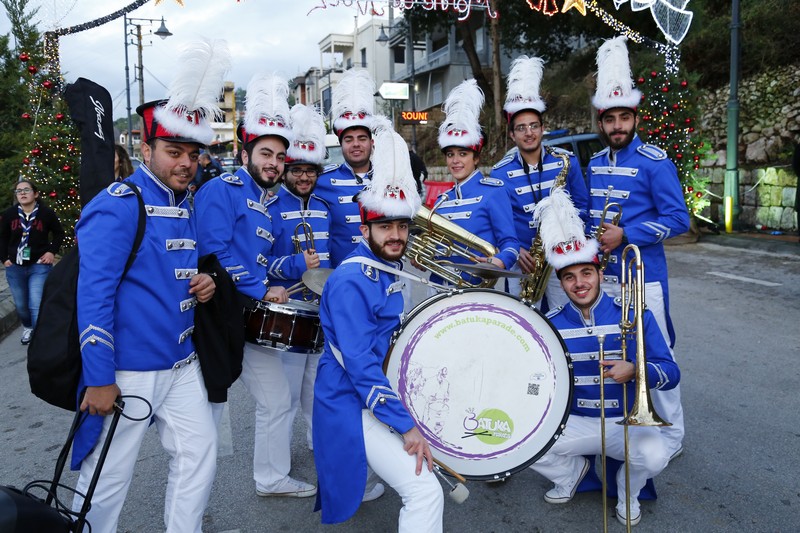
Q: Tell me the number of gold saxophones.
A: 1